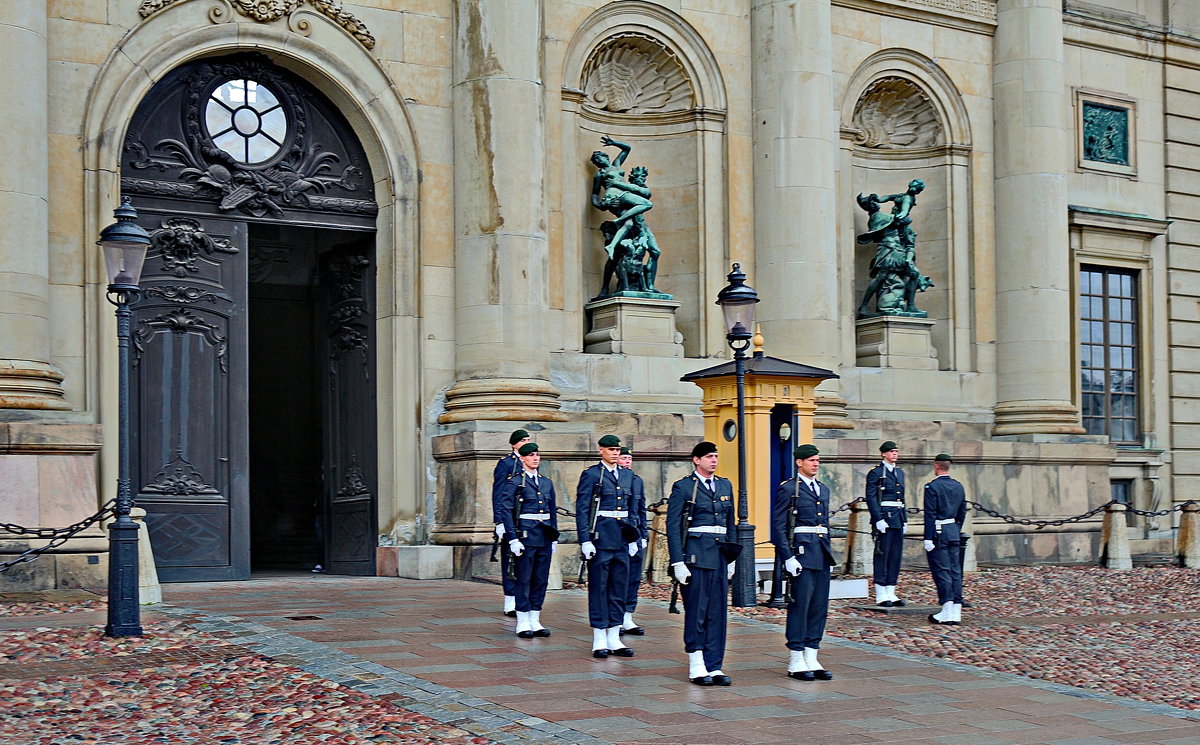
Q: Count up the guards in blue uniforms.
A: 8